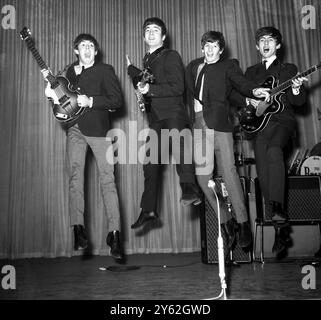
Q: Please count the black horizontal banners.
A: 1